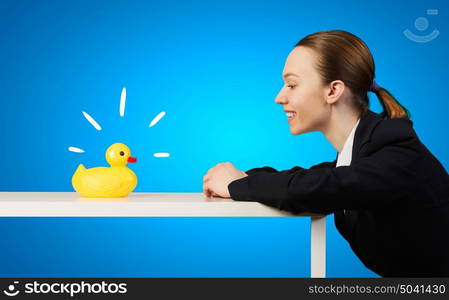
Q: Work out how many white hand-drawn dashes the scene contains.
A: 5